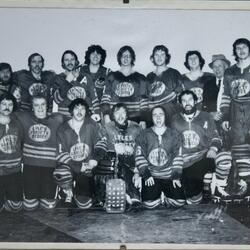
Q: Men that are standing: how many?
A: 9